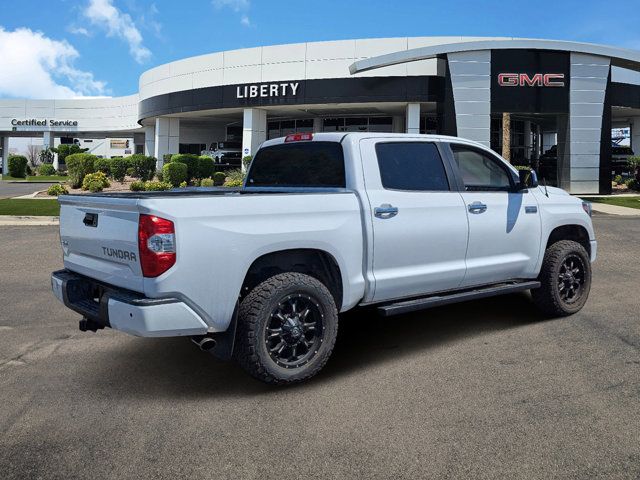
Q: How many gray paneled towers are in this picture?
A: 2